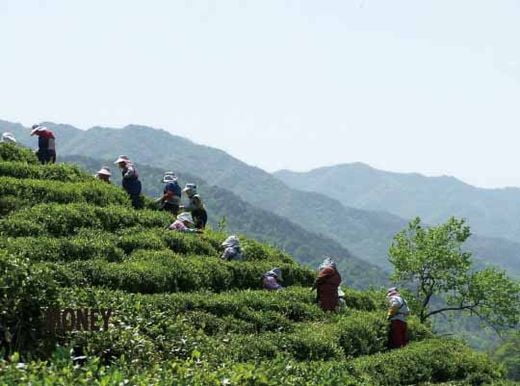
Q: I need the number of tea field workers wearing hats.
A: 12